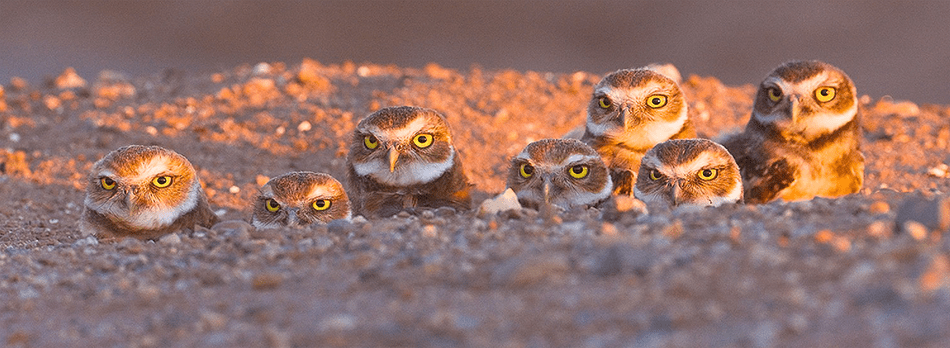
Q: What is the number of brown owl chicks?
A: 7